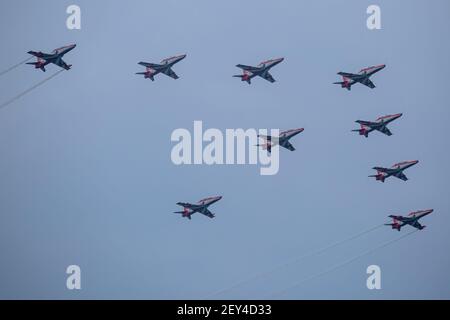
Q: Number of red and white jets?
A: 9